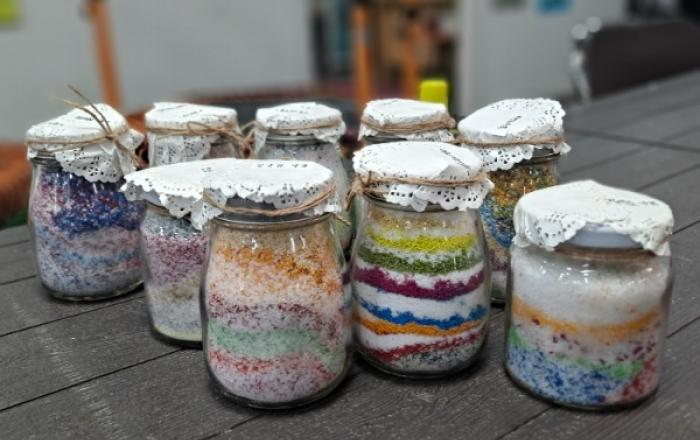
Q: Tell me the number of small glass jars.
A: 9